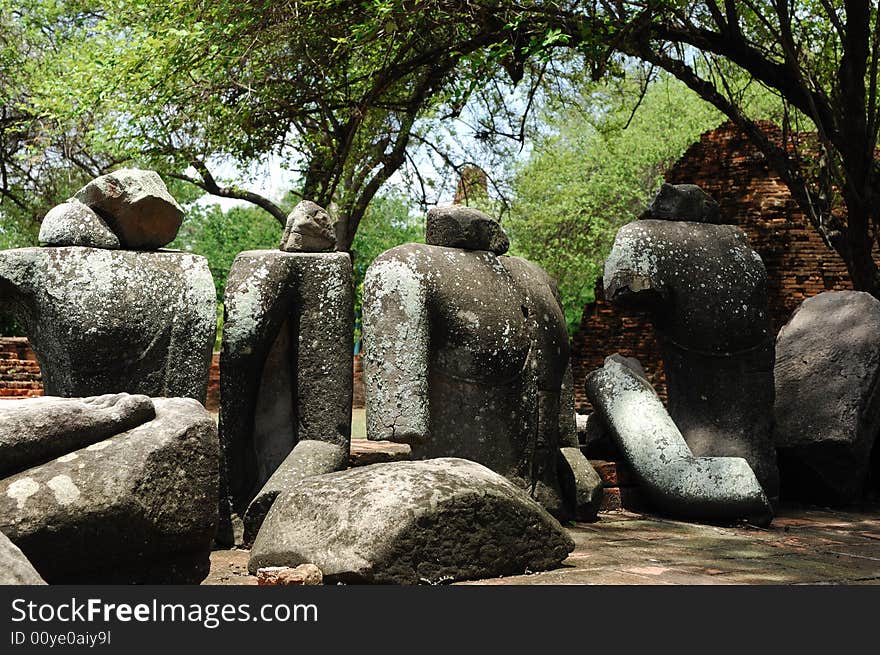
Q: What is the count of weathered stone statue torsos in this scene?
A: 4